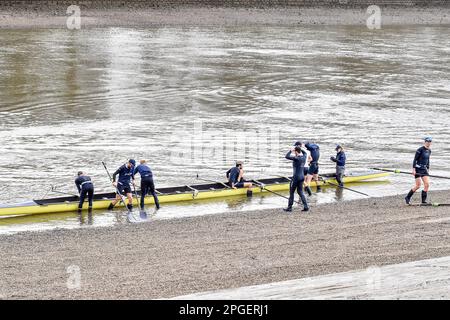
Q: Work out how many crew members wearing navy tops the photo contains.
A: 8